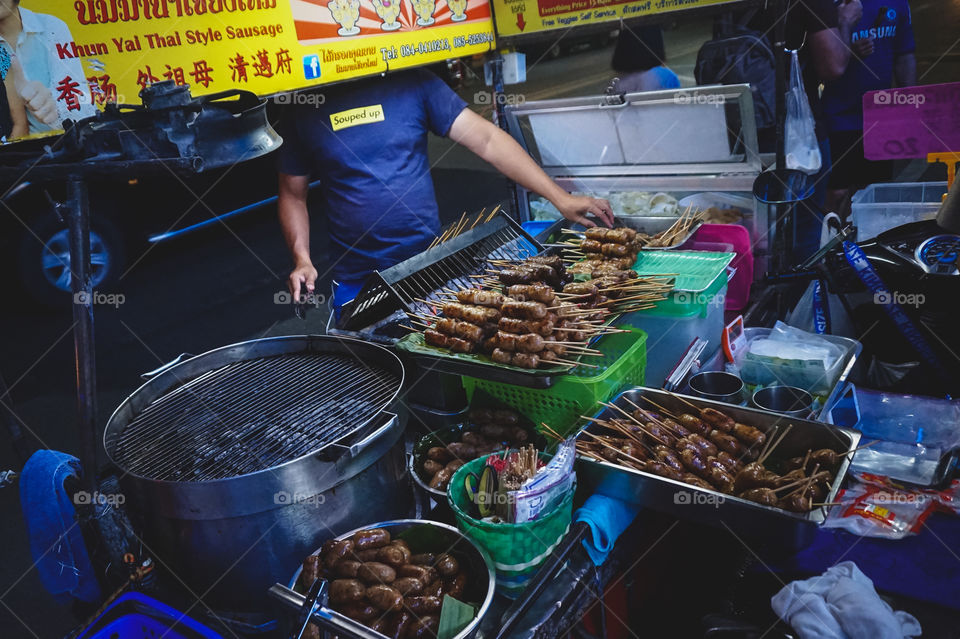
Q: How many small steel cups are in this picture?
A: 2